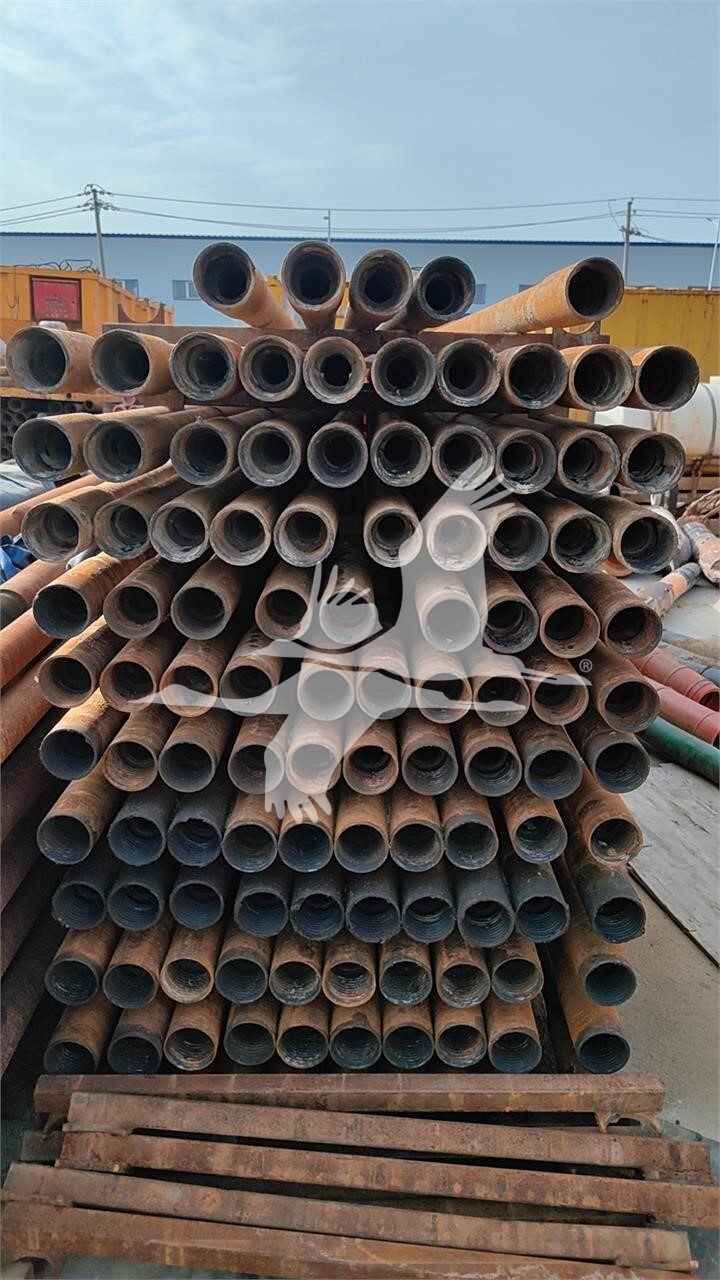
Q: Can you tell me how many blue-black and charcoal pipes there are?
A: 12